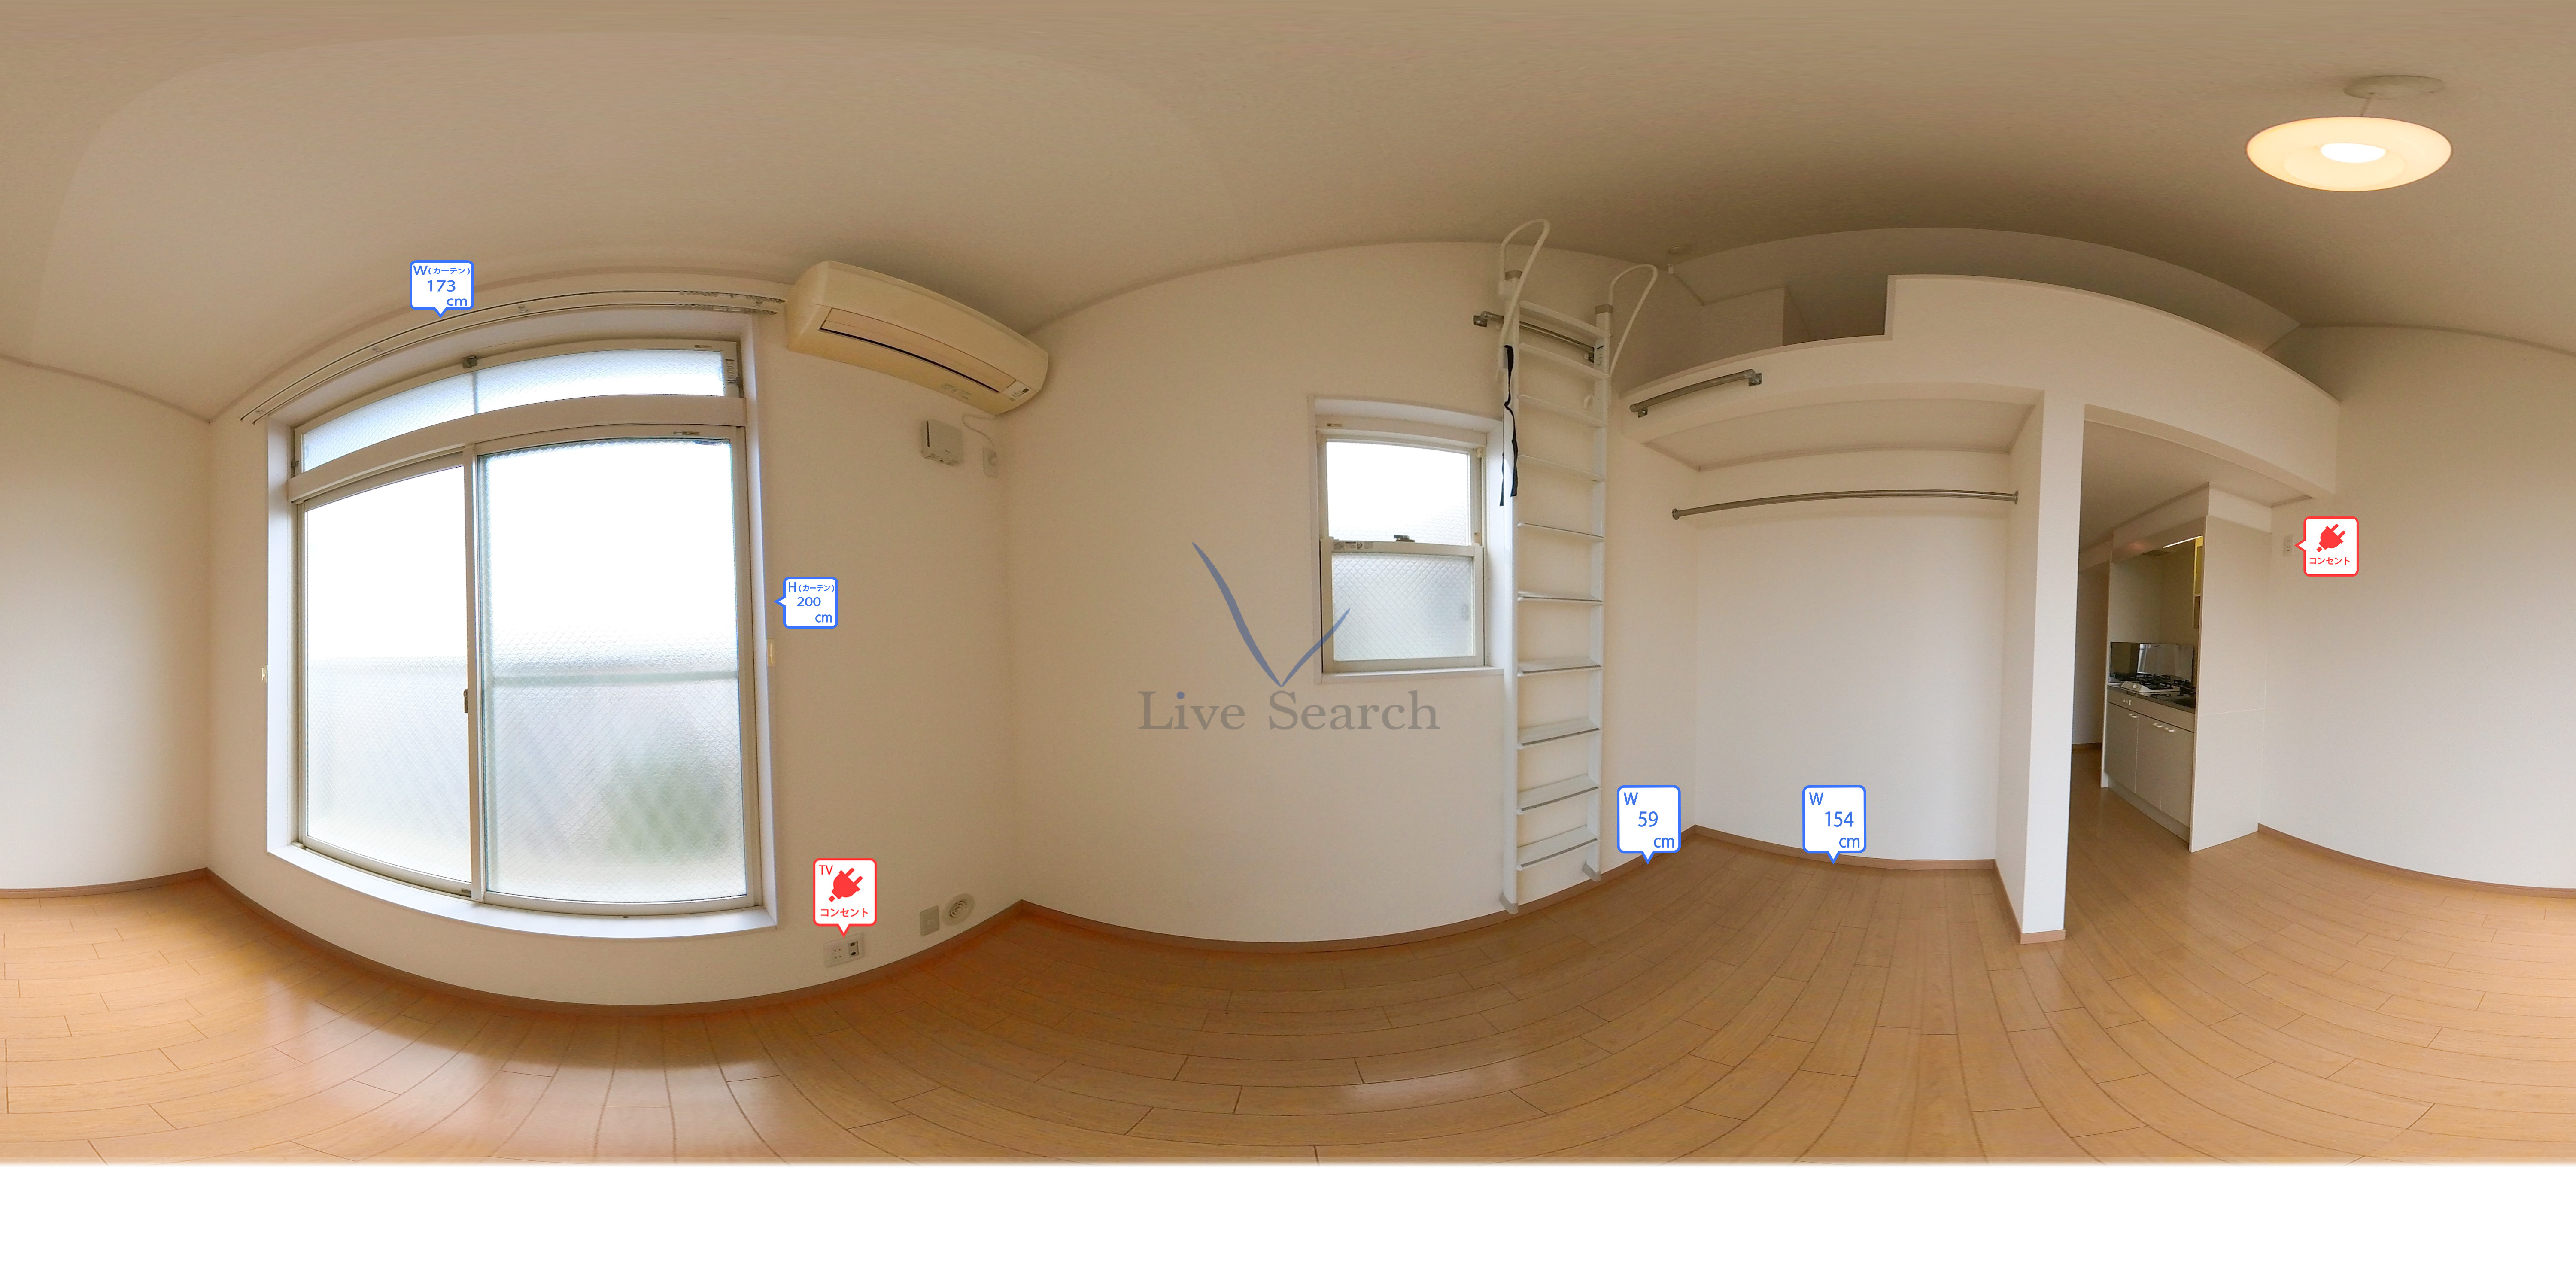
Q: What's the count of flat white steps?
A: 10